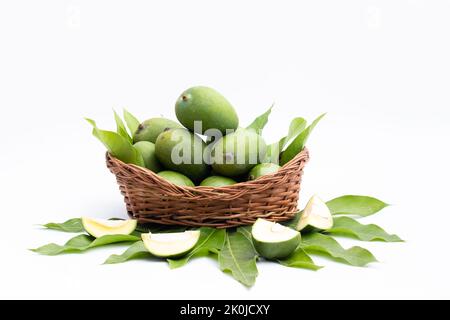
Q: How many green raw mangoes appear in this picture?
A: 8